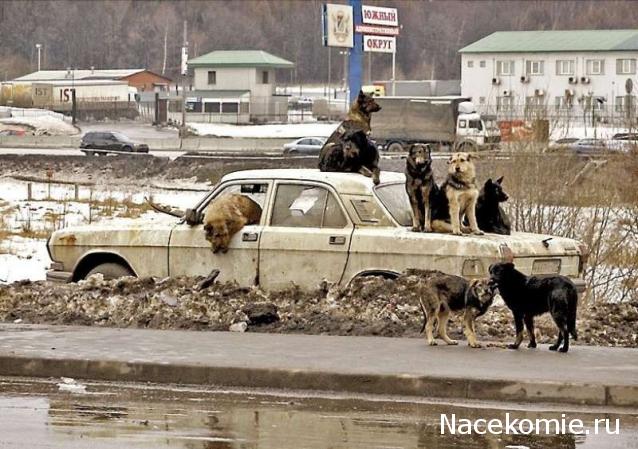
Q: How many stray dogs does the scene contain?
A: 8